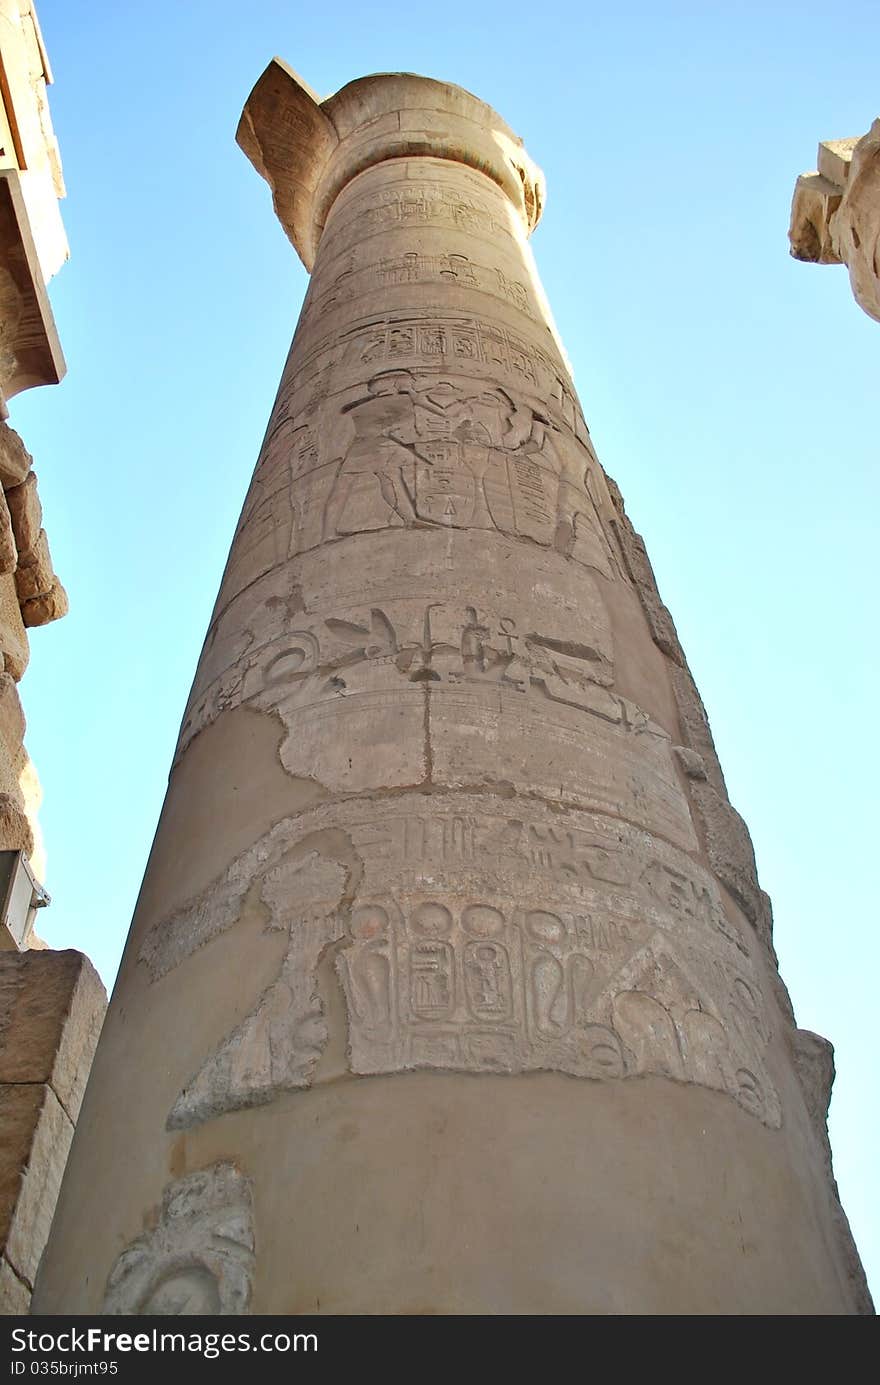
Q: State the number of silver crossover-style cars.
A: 0